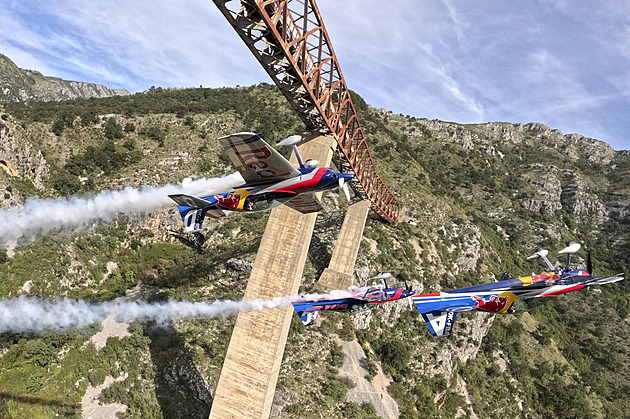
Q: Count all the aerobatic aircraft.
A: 3